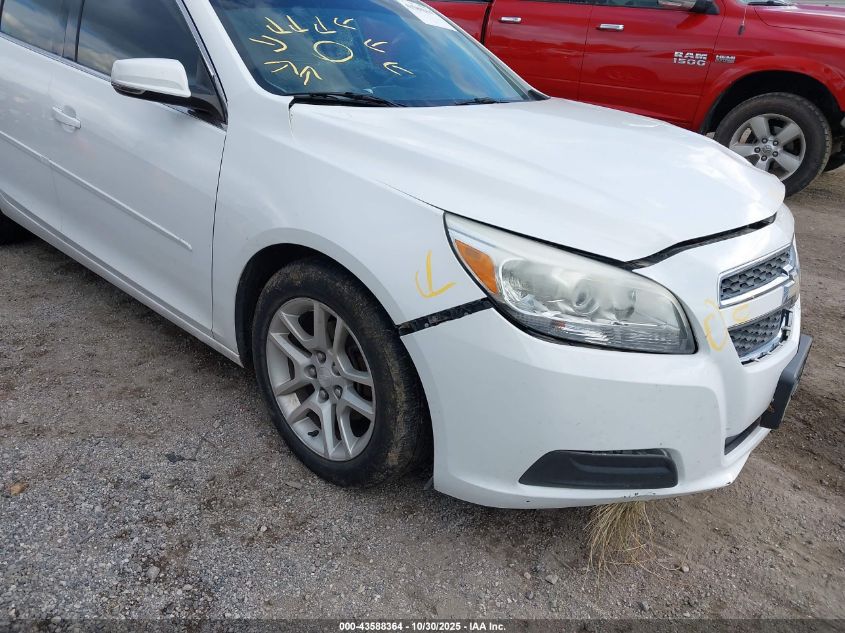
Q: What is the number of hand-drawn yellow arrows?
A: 10